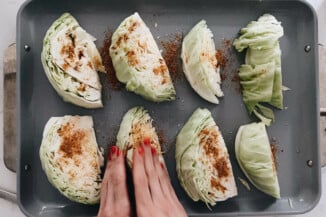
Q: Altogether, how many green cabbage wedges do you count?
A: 8